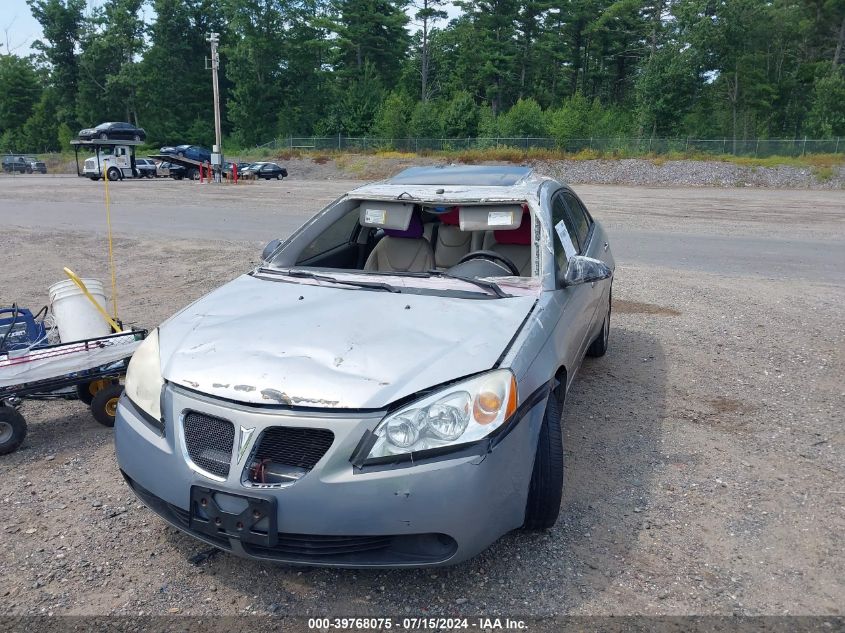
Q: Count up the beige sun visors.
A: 2